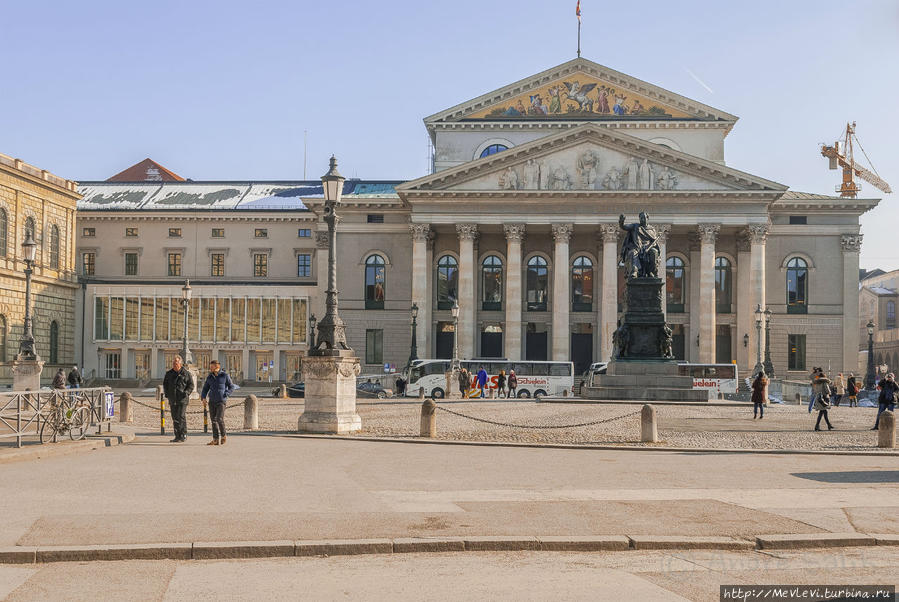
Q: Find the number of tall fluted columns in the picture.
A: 8